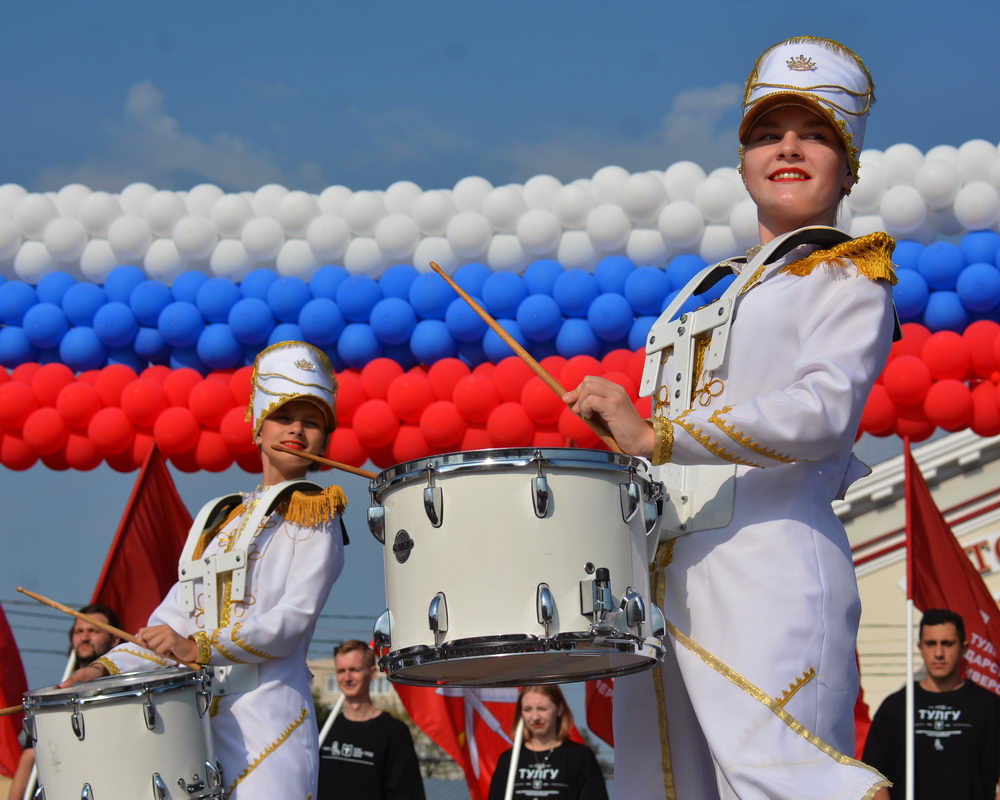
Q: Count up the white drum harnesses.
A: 2